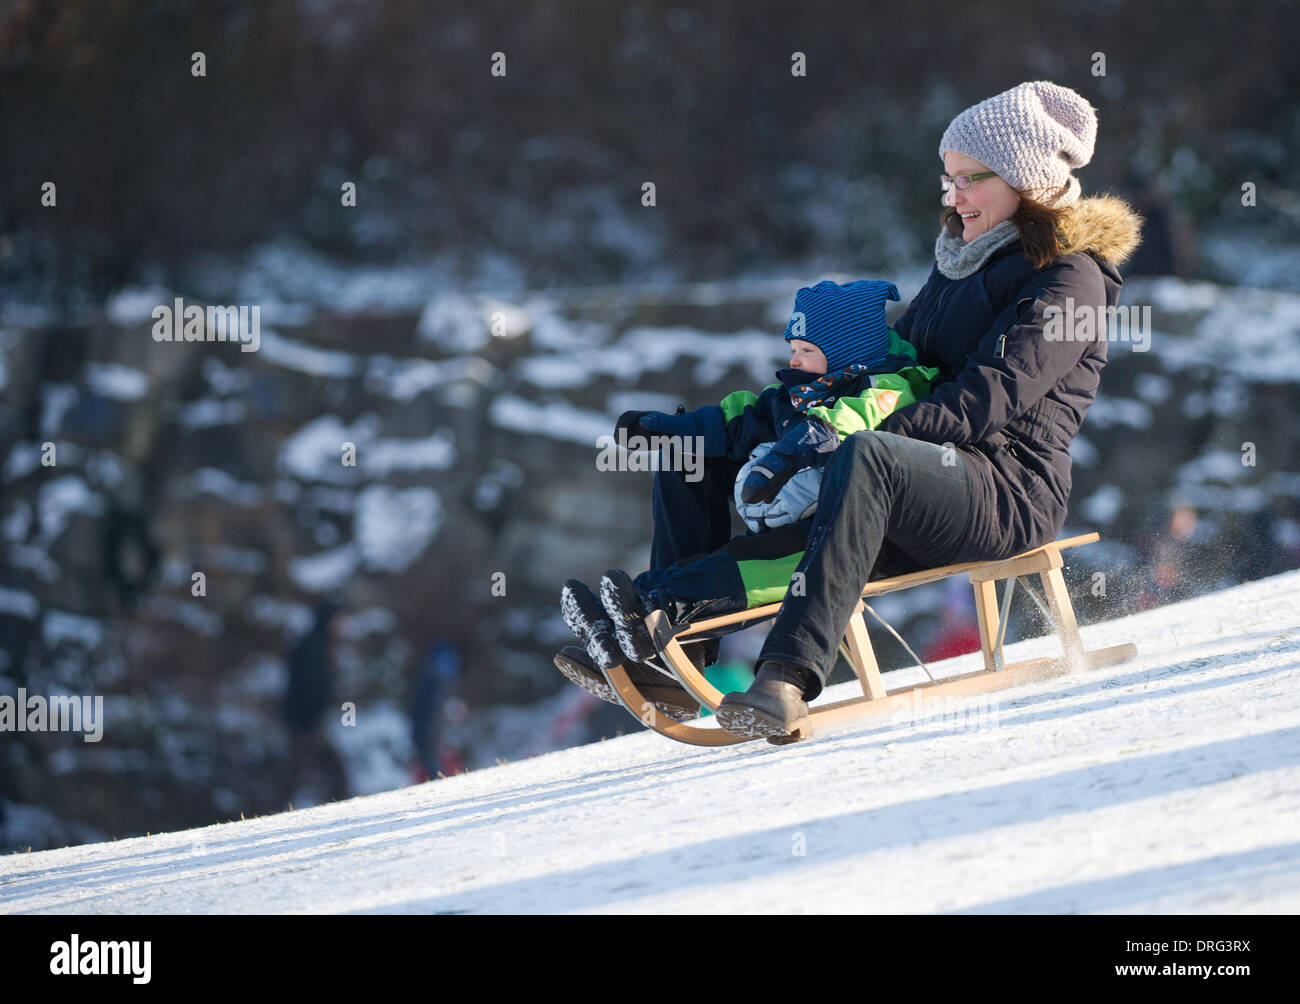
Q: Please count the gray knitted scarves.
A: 1